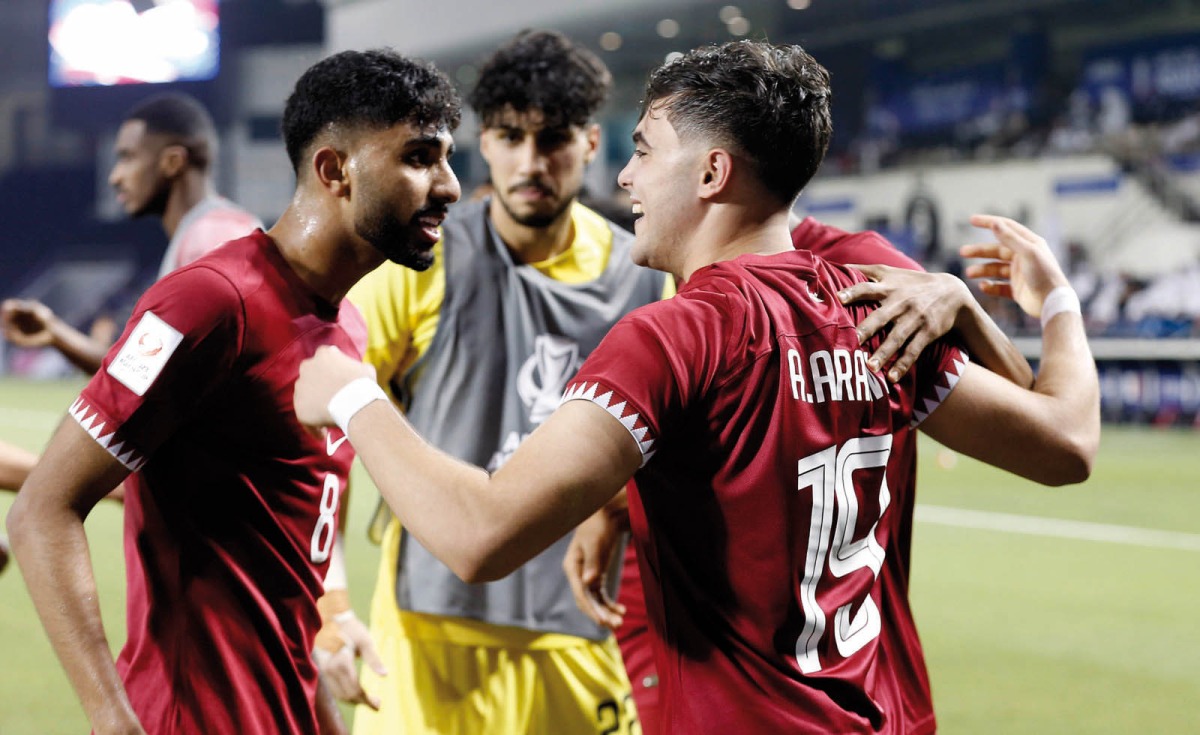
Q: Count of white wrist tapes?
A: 2